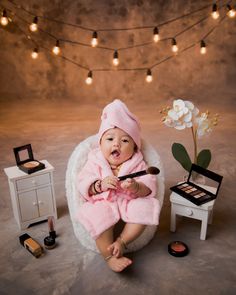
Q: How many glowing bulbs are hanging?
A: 13